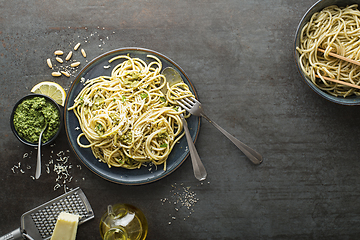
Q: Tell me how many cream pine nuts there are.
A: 9